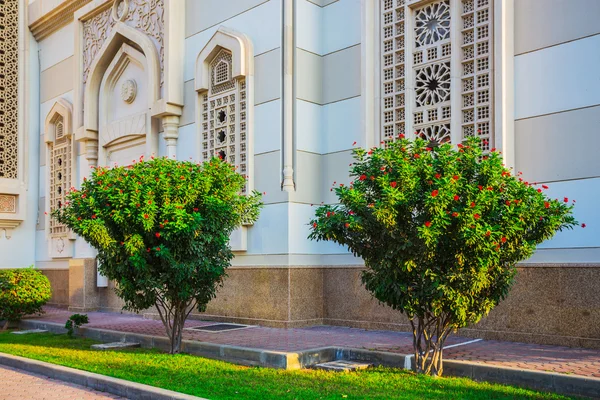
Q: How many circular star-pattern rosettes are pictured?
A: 3